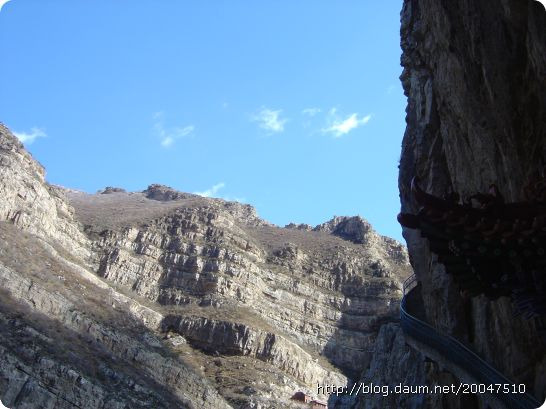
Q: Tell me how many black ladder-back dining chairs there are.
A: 0